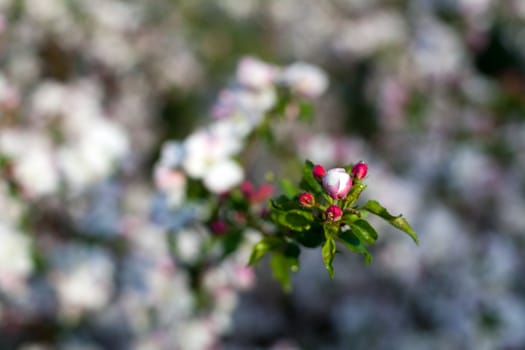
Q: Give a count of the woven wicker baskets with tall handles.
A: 0